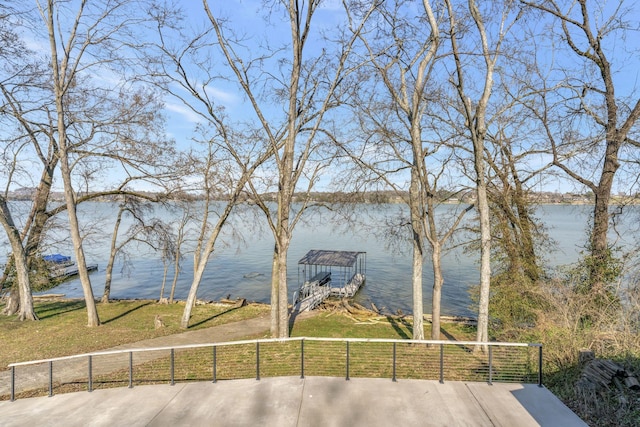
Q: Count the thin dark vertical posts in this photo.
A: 13